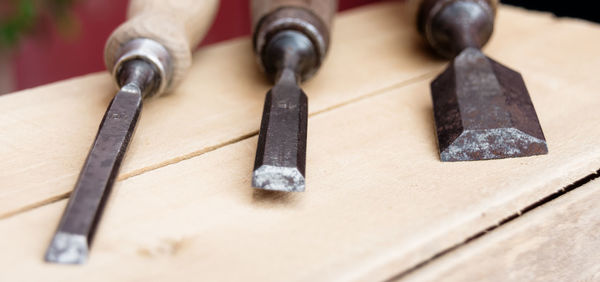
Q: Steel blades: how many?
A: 3